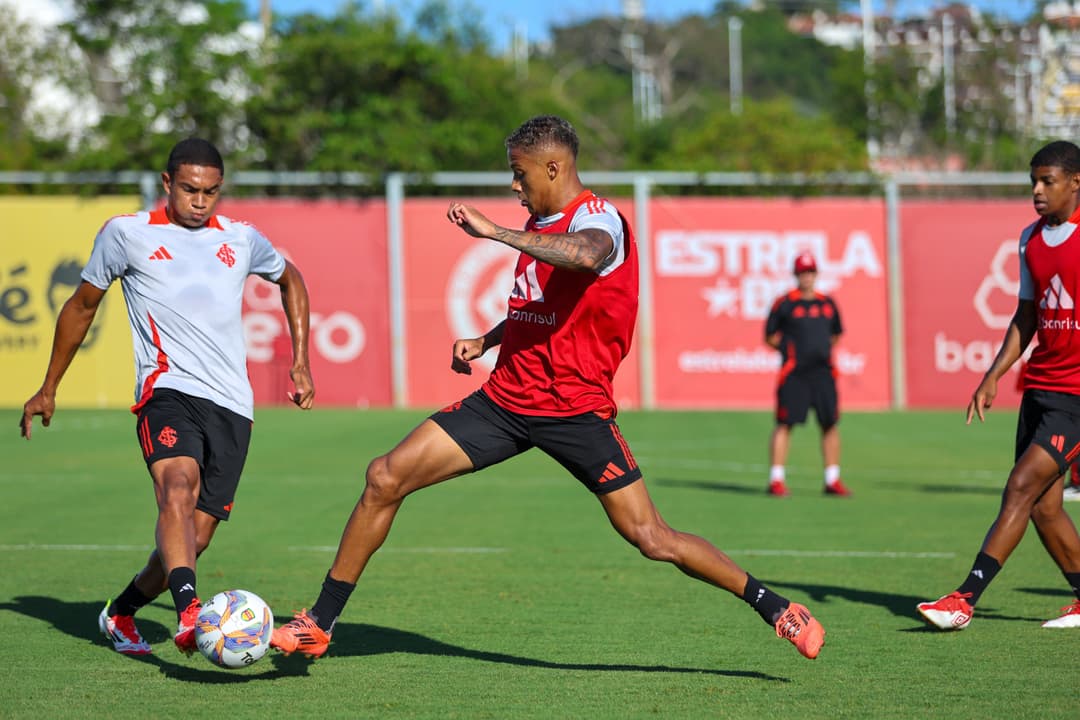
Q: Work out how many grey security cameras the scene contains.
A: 0